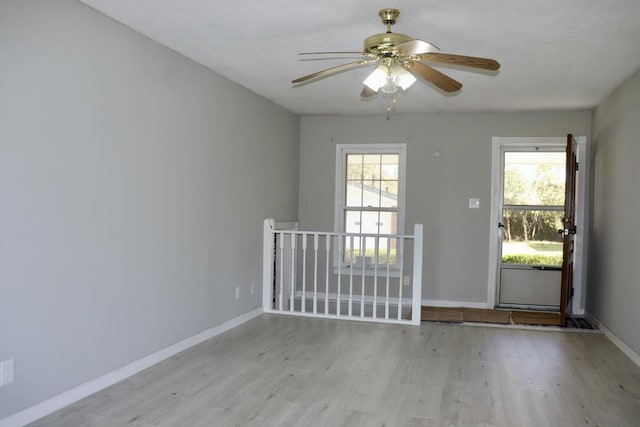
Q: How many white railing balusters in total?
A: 11